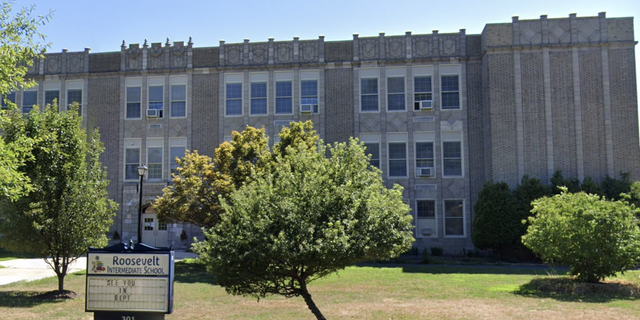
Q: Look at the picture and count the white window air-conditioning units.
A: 4